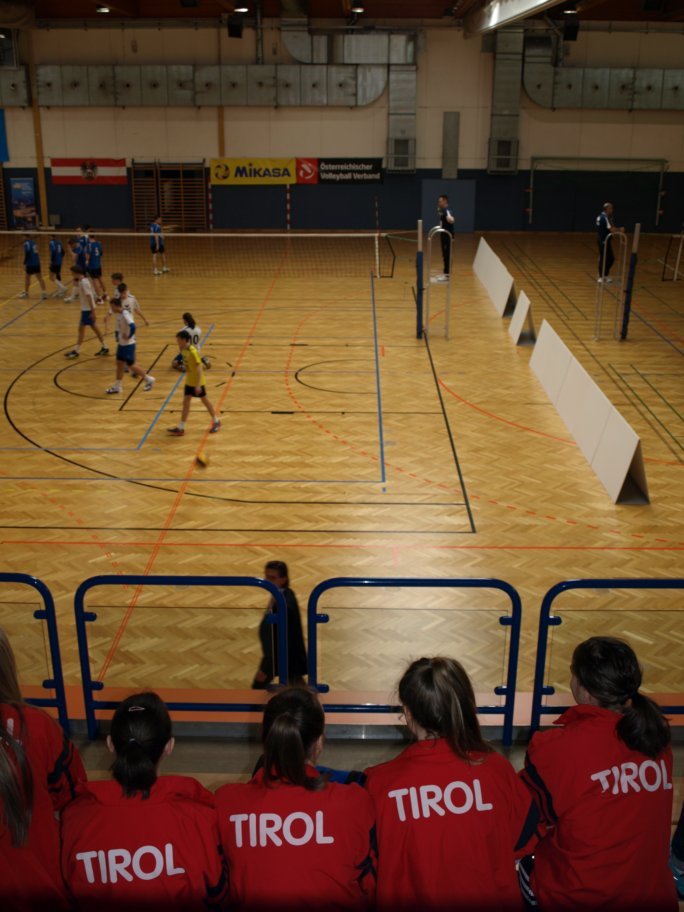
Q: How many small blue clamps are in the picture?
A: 12